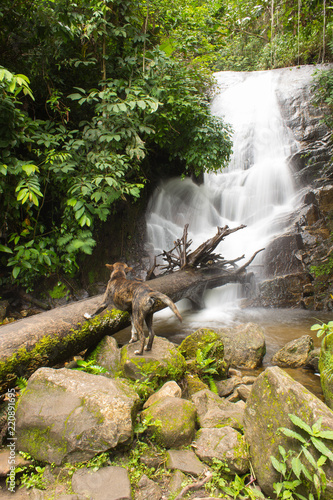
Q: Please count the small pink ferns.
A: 0